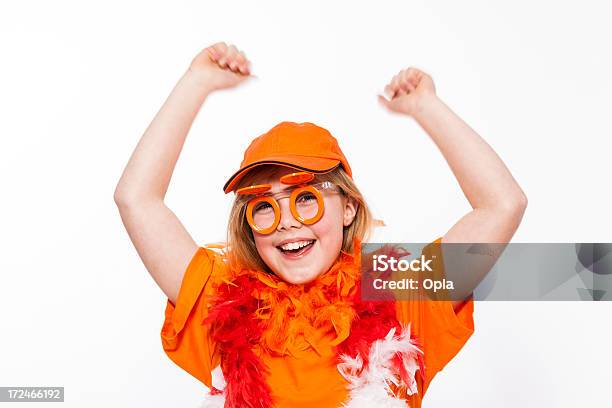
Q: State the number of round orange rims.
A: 2